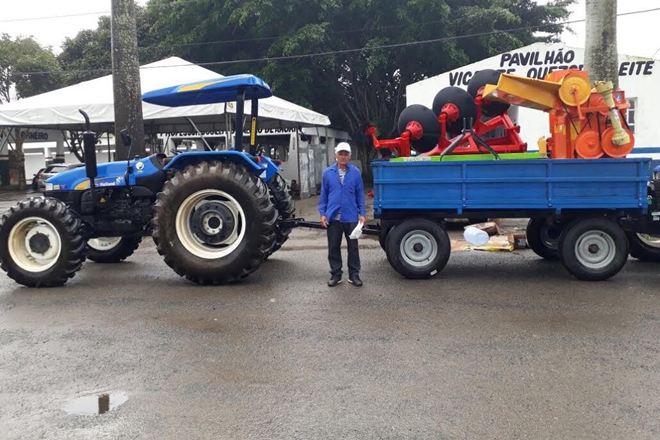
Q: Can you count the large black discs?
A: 3